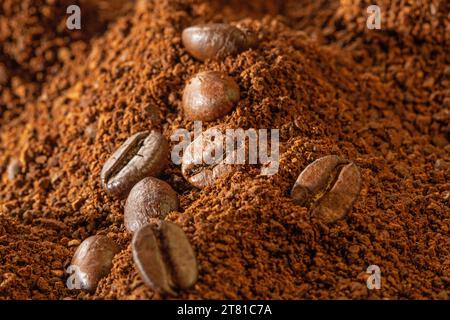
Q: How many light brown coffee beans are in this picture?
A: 8